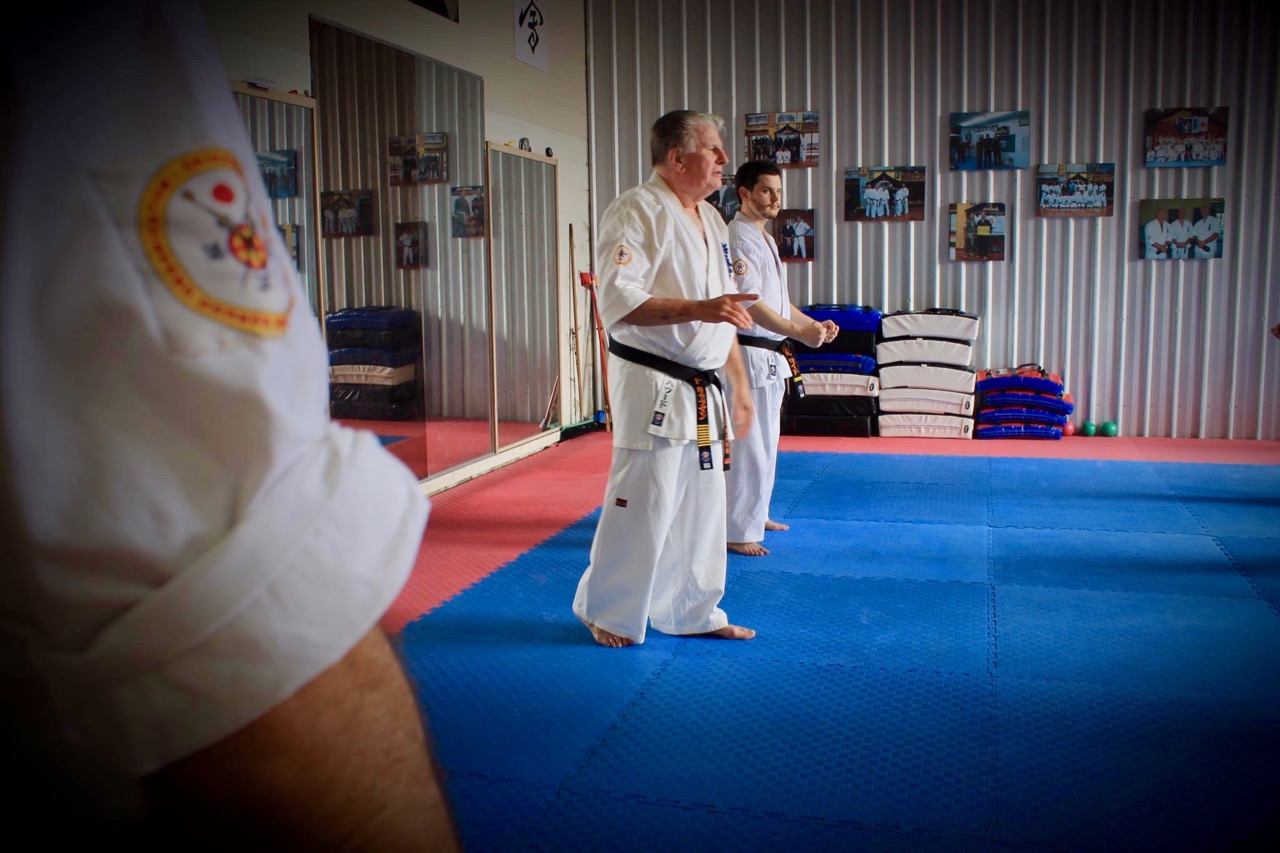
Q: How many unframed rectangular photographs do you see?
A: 9